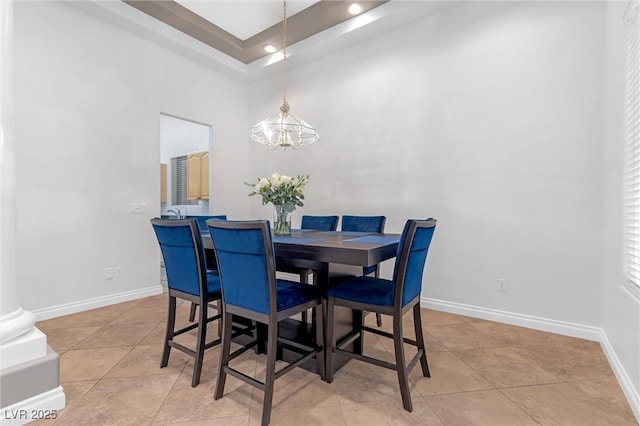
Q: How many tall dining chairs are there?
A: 6